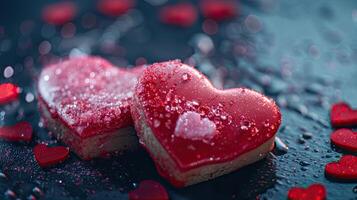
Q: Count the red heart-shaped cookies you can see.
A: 2